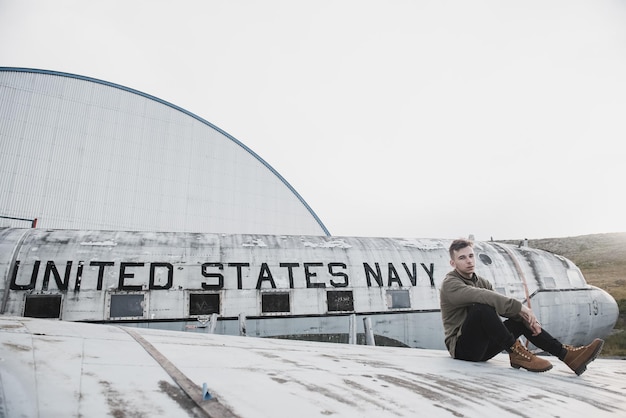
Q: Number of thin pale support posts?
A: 4